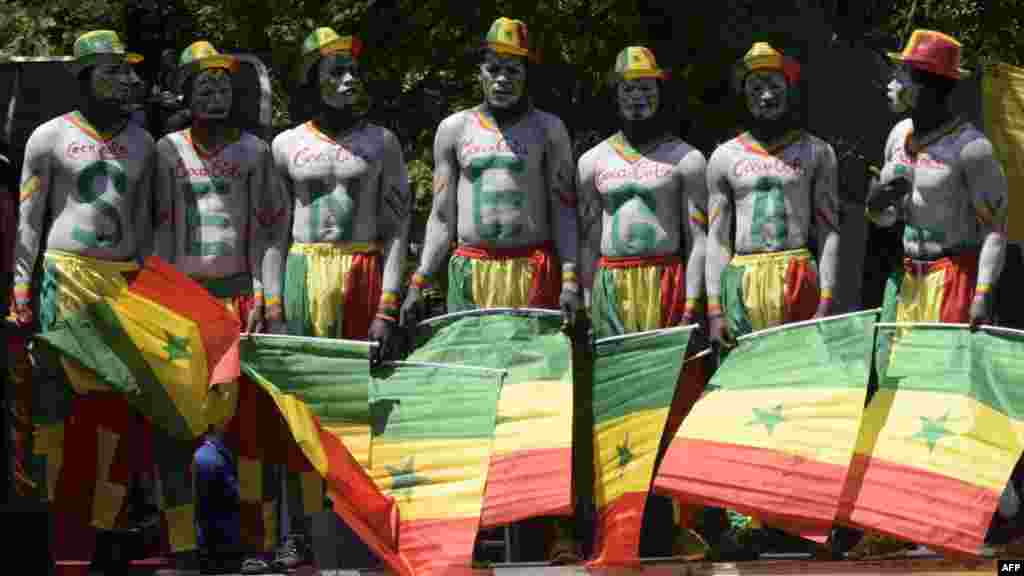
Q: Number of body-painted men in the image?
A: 7